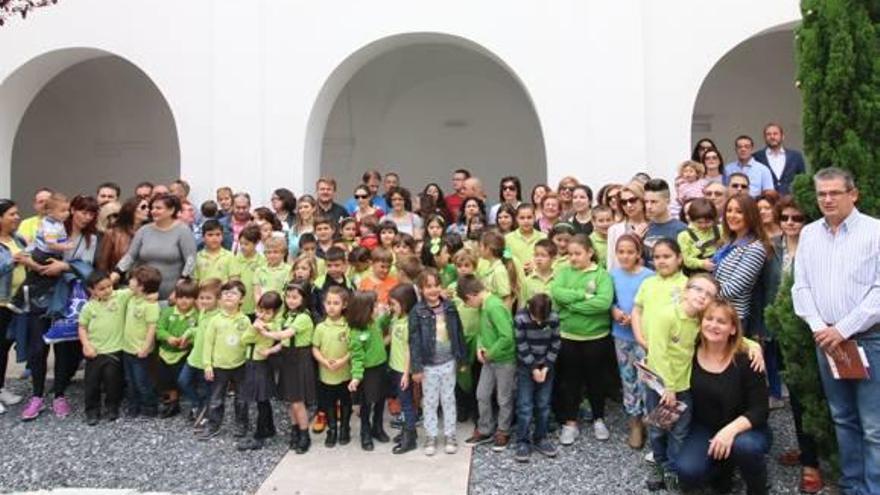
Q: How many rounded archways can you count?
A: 3